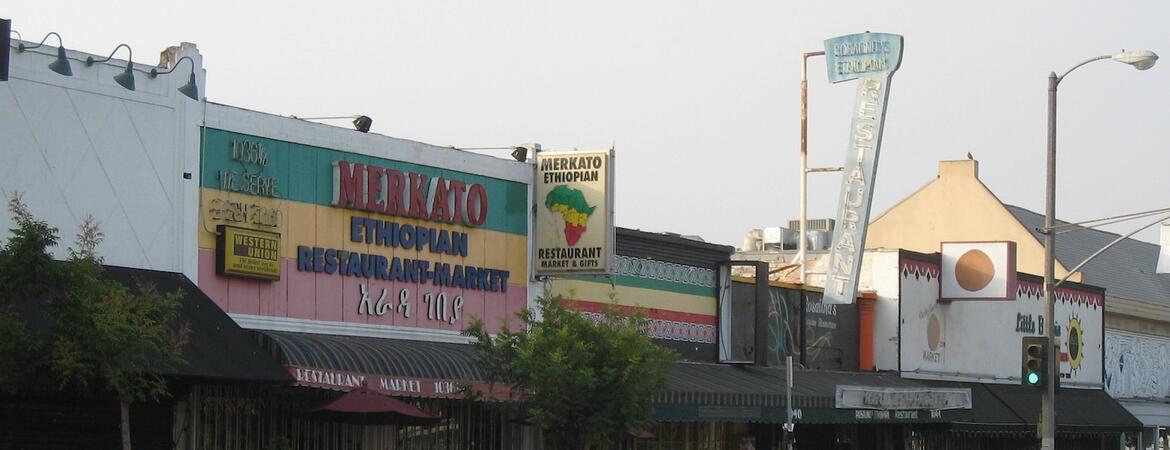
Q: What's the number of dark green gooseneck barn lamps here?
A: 3